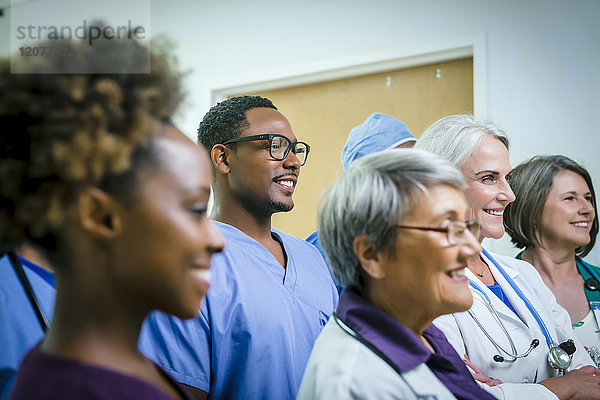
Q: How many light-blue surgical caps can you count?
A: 1